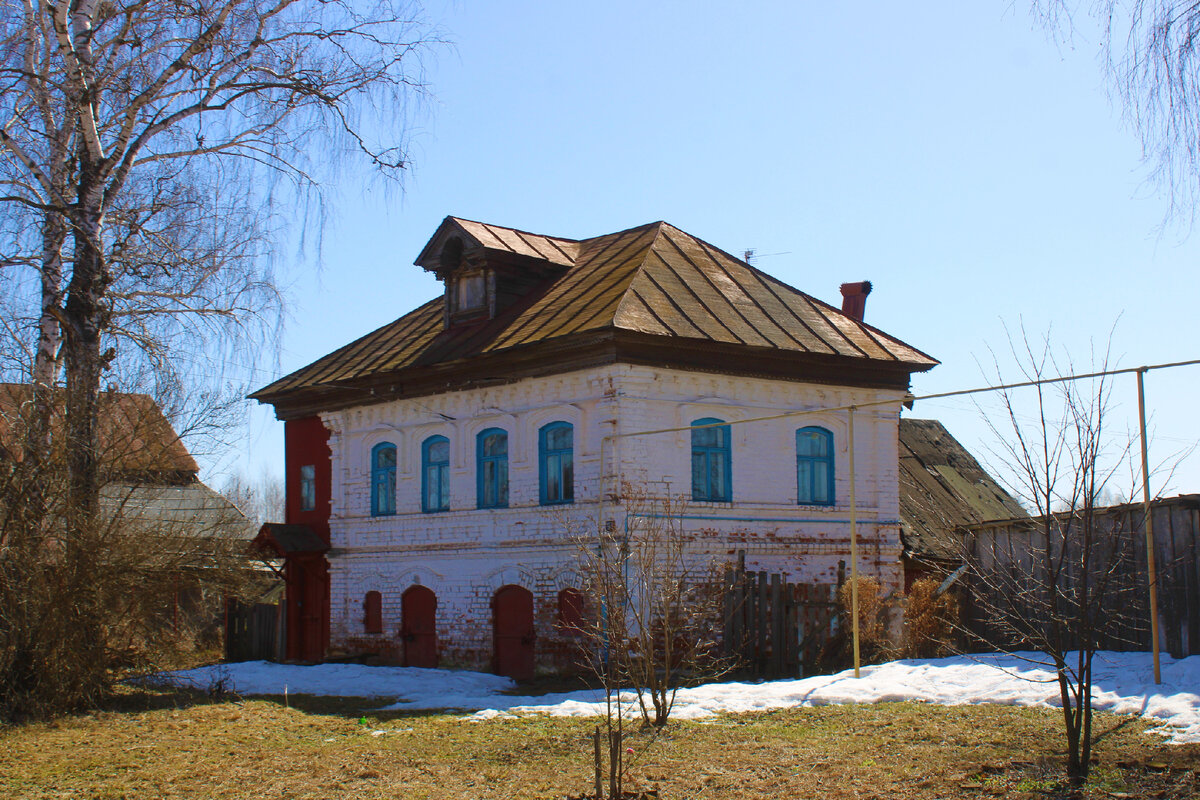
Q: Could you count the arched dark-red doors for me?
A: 2